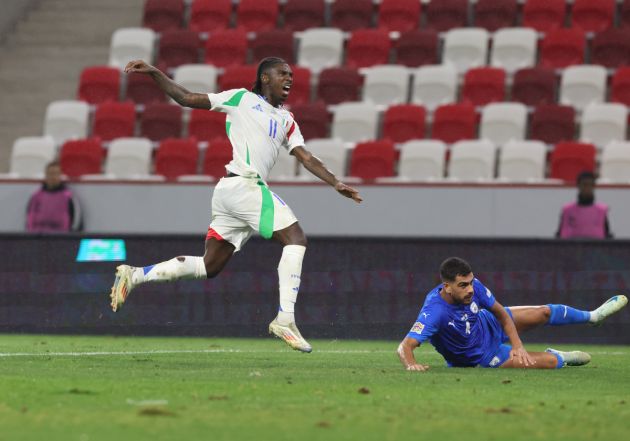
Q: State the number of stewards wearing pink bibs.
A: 2